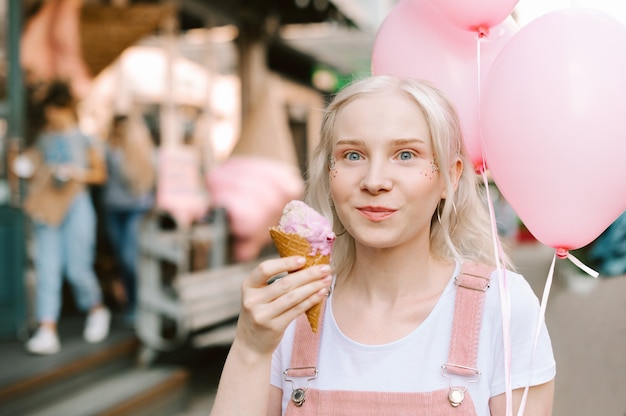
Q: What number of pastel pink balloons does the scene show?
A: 3